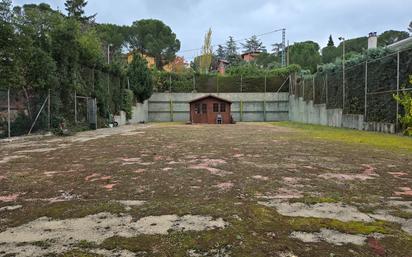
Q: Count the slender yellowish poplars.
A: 1